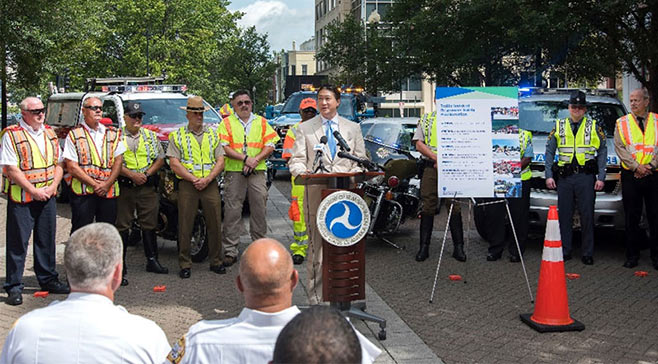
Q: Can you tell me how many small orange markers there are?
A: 5